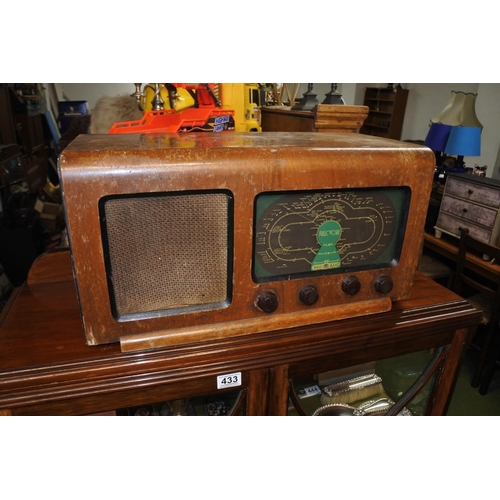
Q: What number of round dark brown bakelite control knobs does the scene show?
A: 4